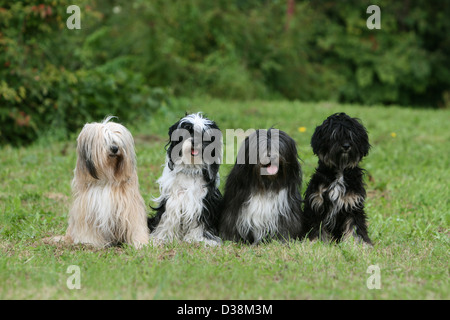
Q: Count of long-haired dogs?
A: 4